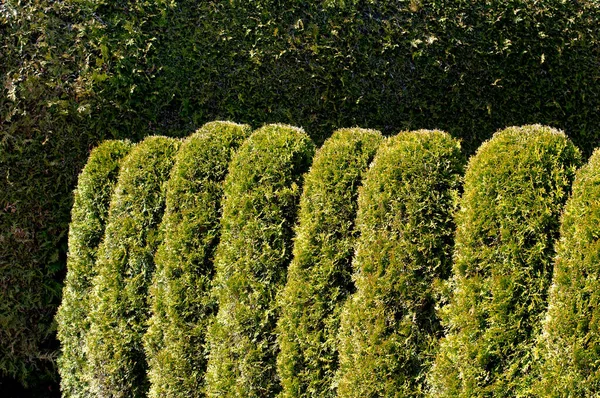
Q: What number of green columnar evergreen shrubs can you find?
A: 8